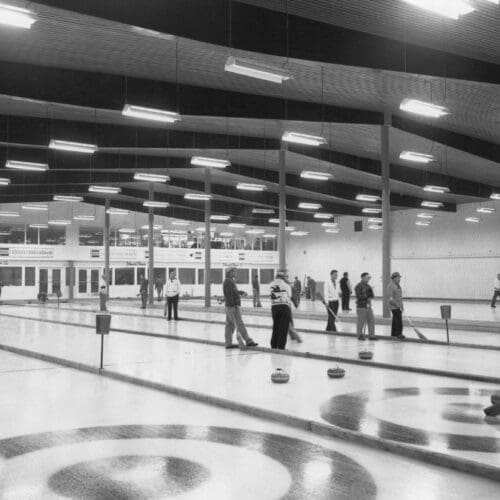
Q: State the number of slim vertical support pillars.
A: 5